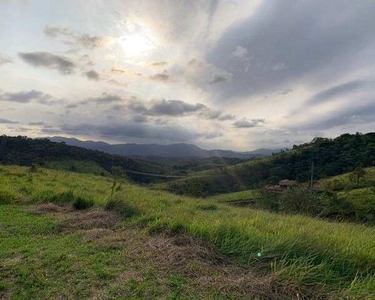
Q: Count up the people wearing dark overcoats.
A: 0